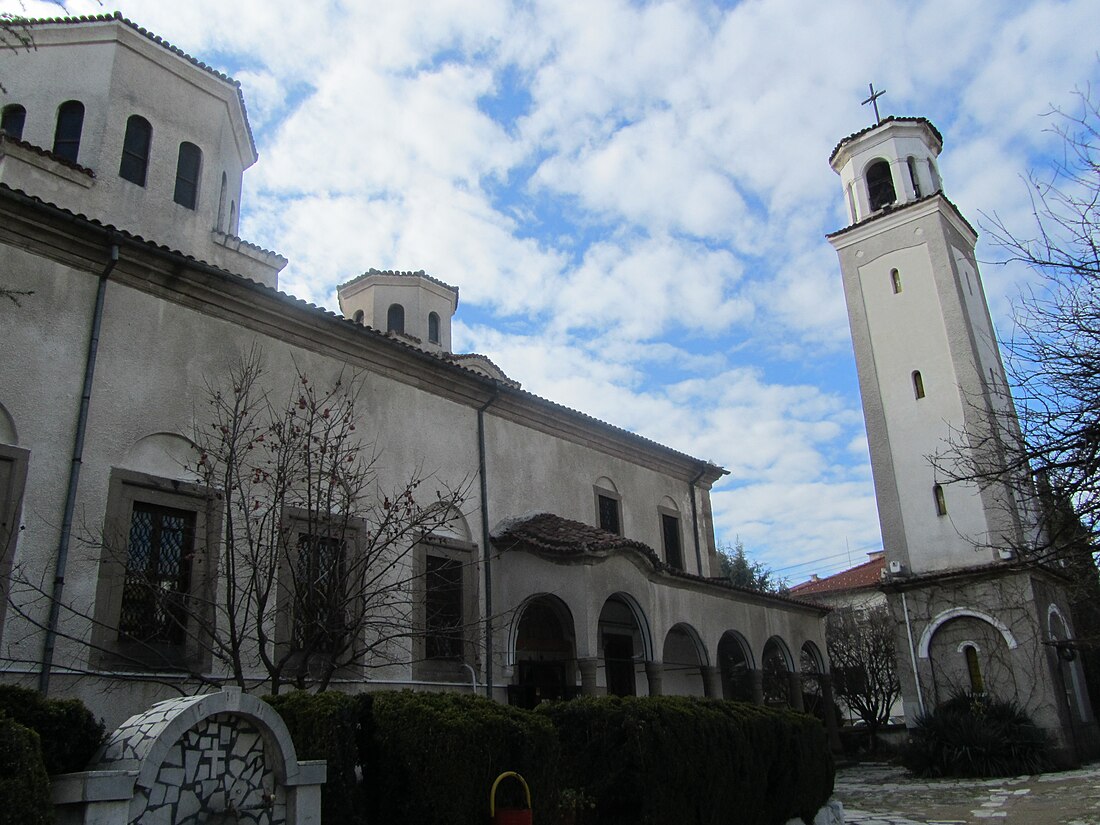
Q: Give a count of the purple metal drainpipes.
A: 0